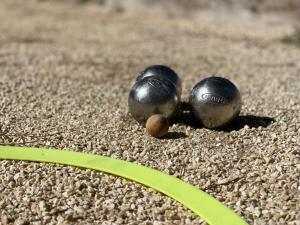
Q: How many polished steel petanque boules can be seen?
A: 3